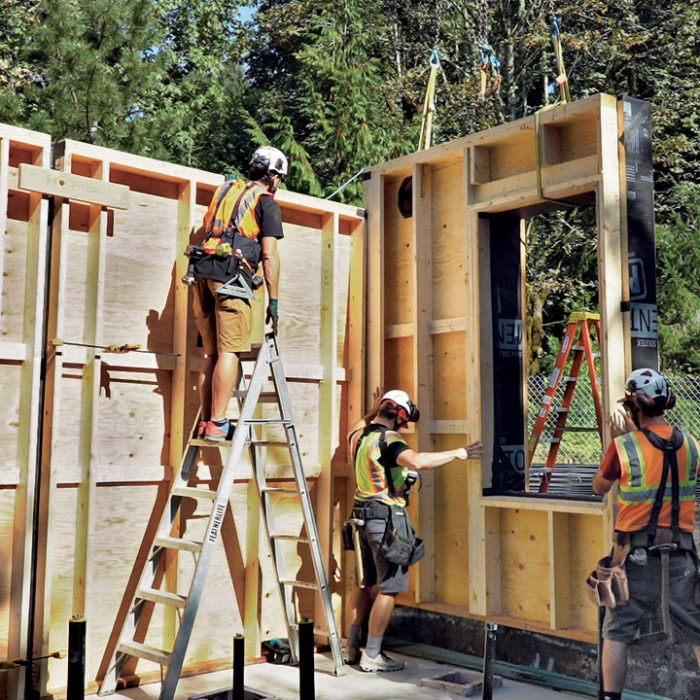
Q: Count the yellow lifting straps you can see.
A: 2